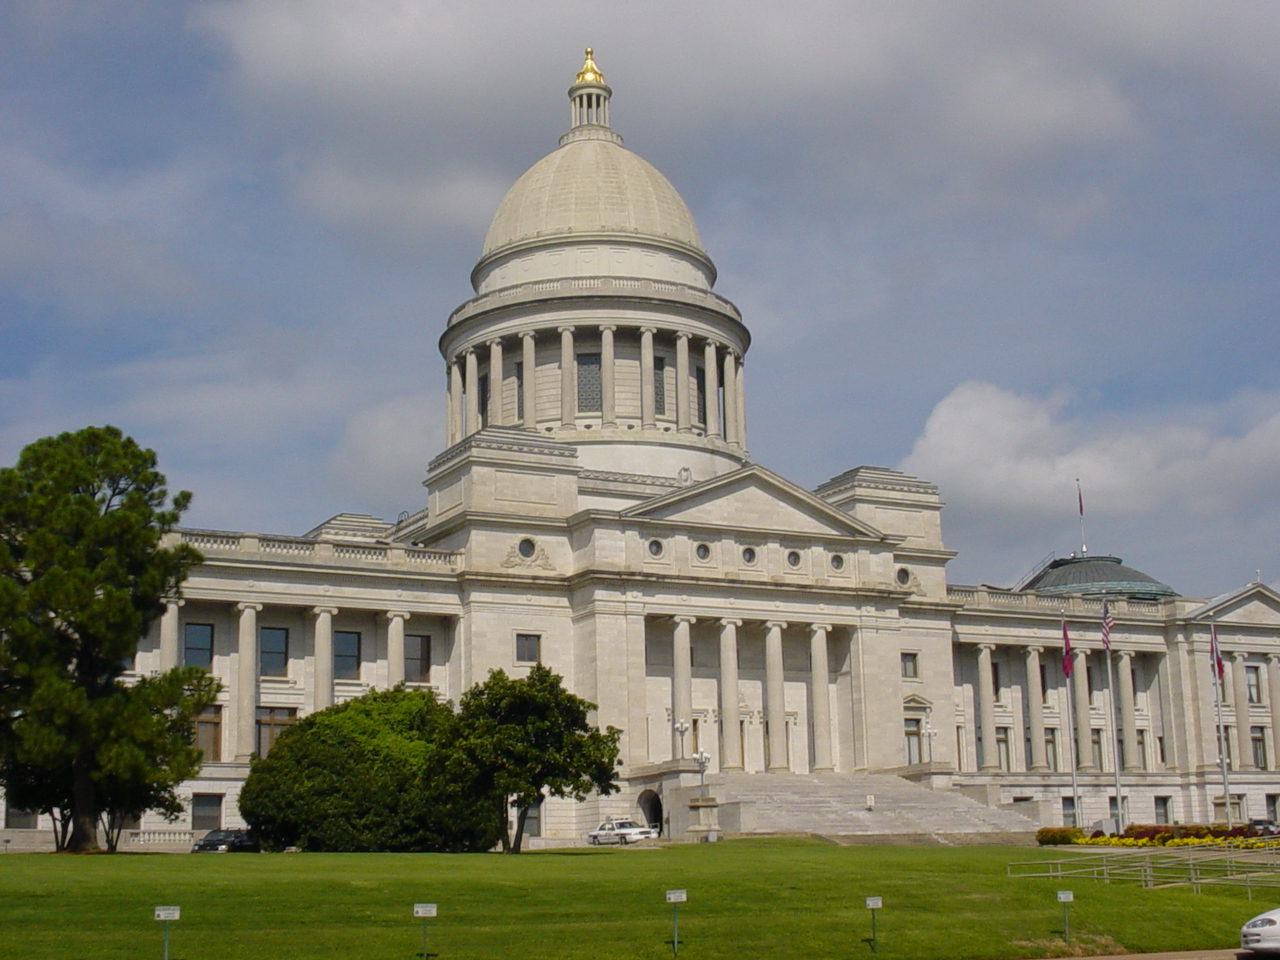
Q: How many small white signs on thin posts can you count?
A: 5